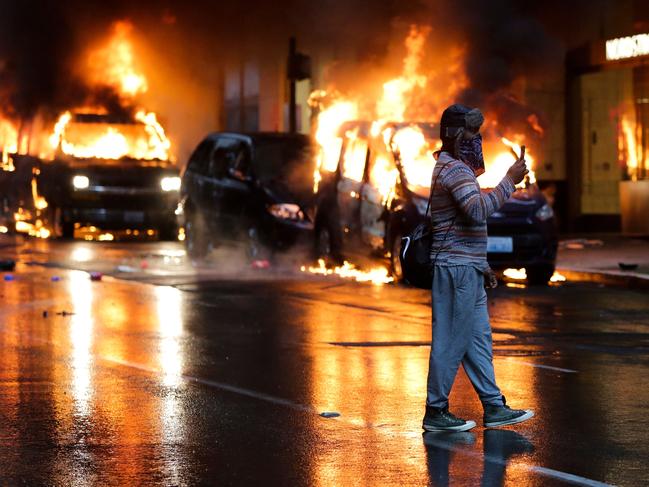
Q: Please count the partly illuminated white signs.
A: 1